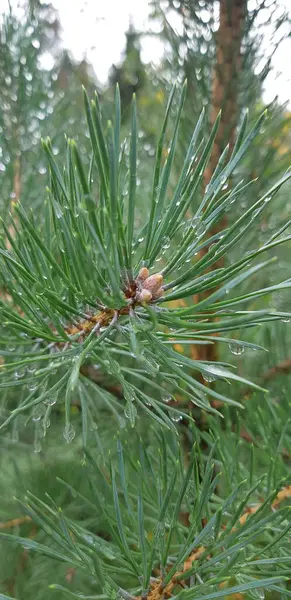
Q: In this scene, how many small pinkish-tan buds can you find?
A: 4